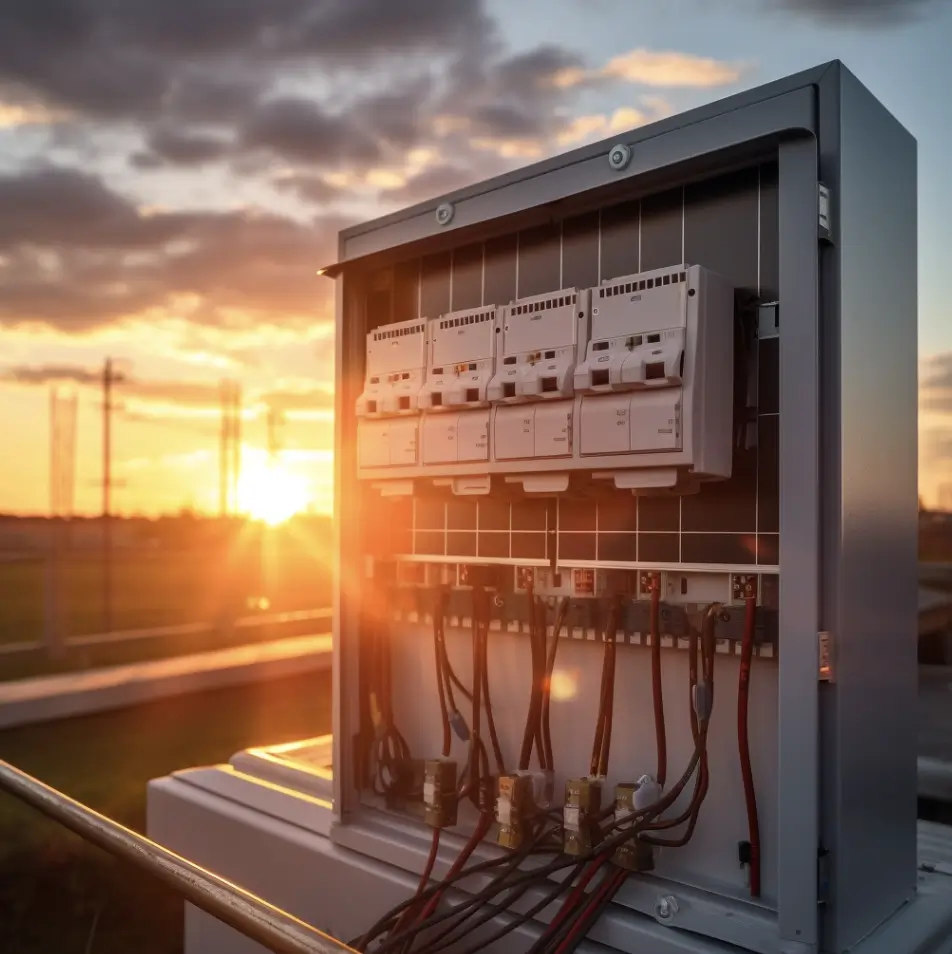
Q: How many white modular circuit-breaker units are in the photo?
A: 4